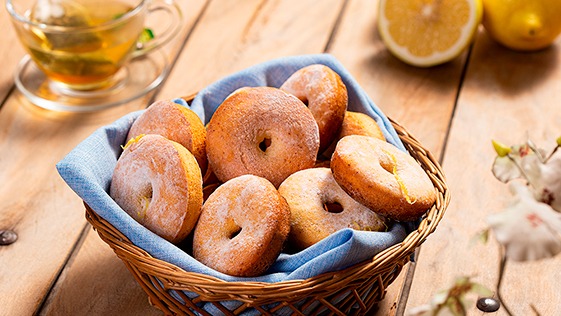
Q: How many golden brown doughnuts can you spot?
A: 8